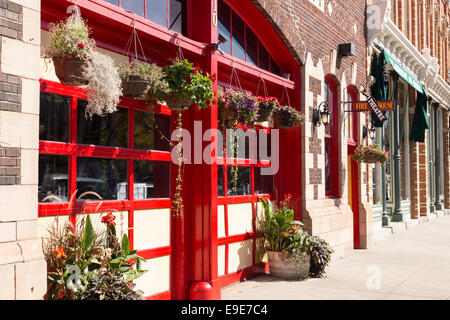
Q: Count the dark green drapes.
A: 2